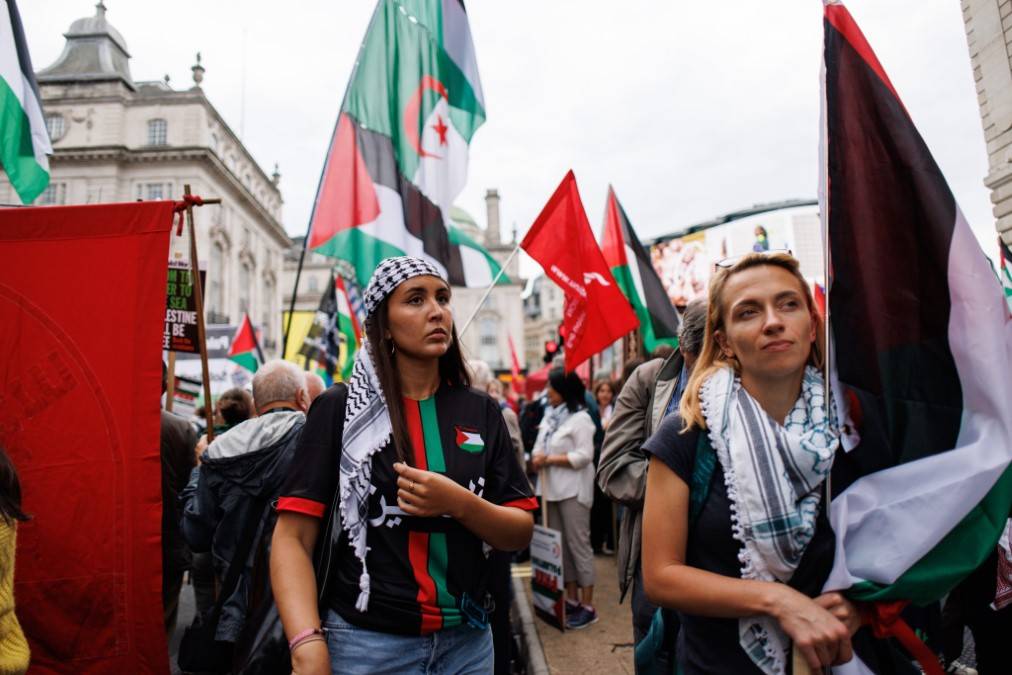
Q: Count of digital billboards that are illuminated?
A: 1